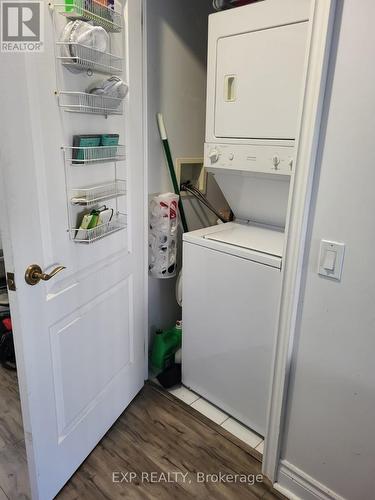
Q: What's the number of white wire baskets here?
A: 6